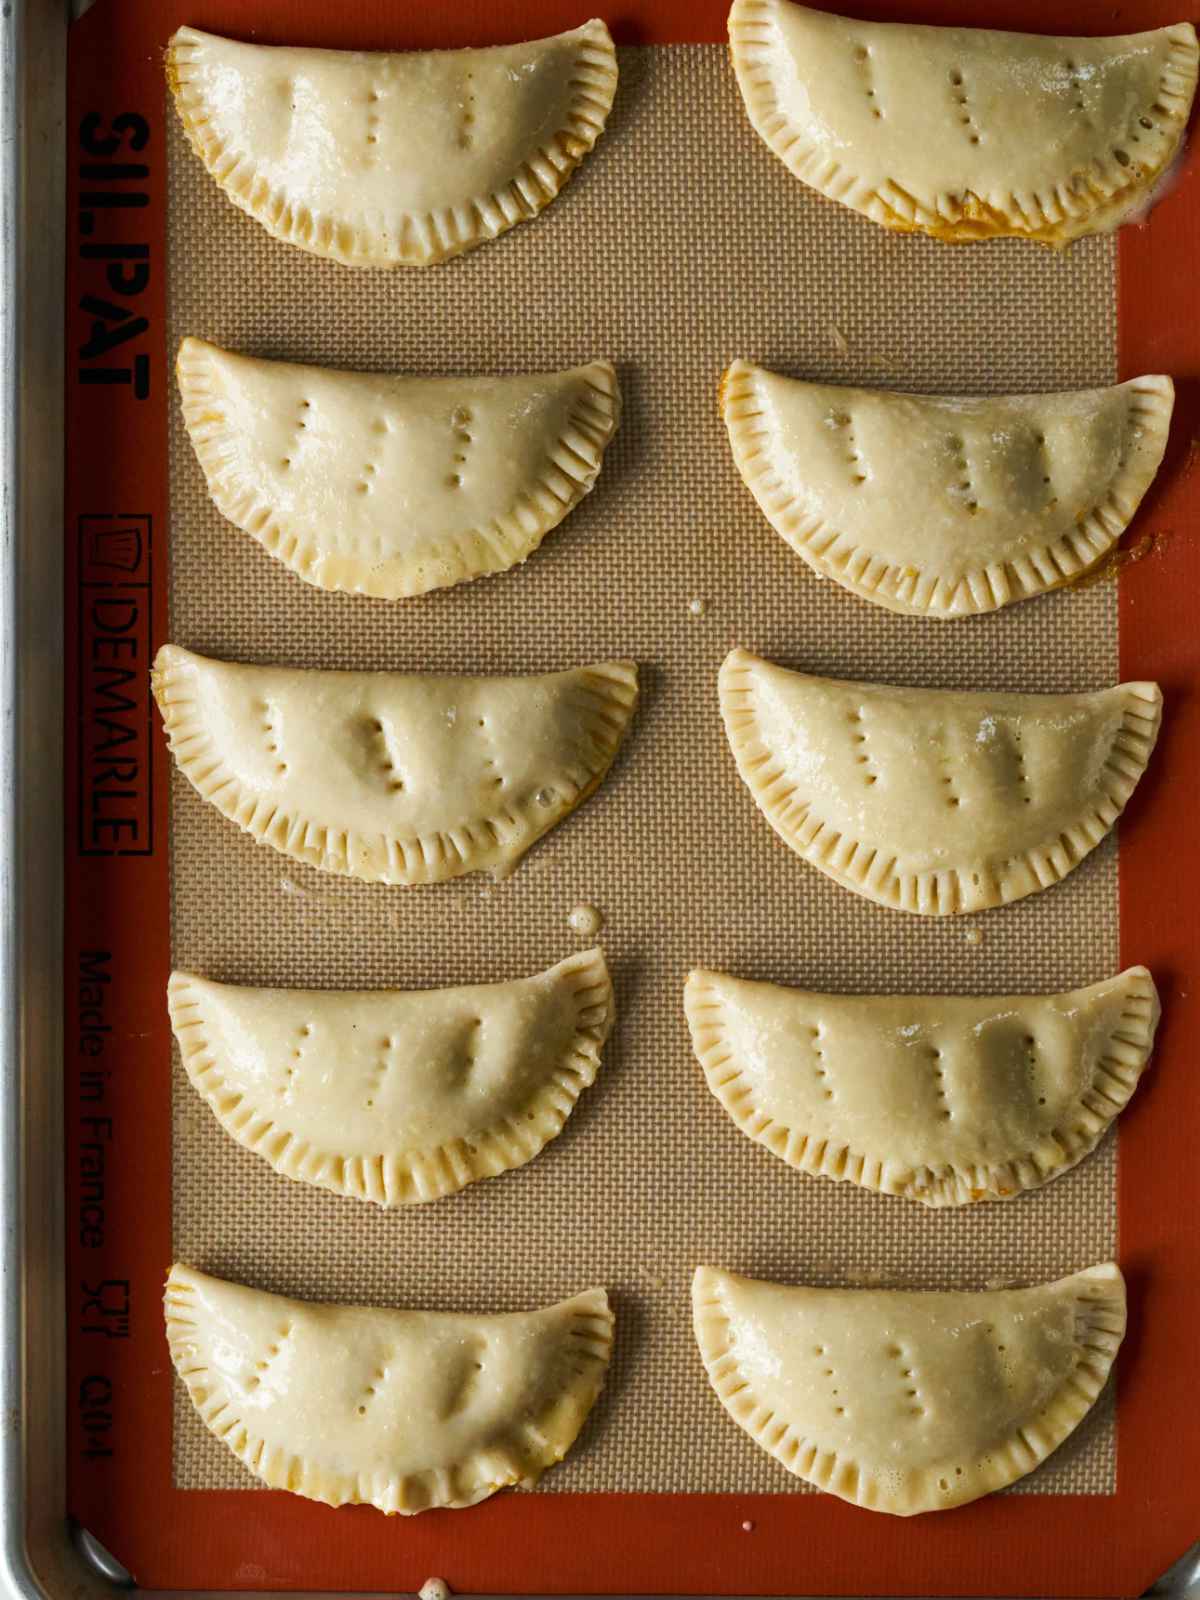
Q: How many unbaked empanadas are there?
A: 10